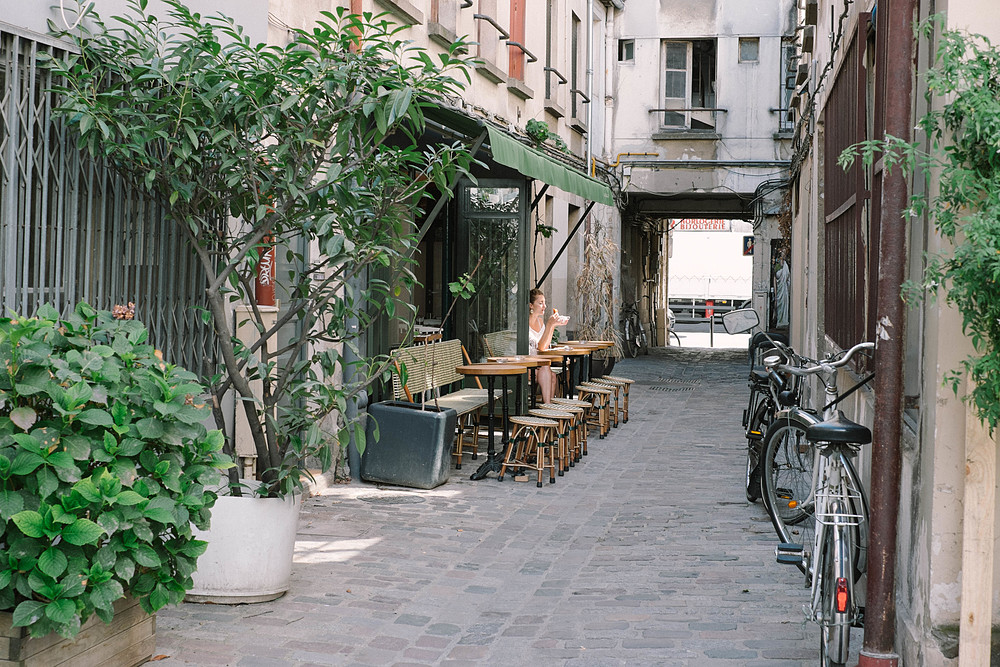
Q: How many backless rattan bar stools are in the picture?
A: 8